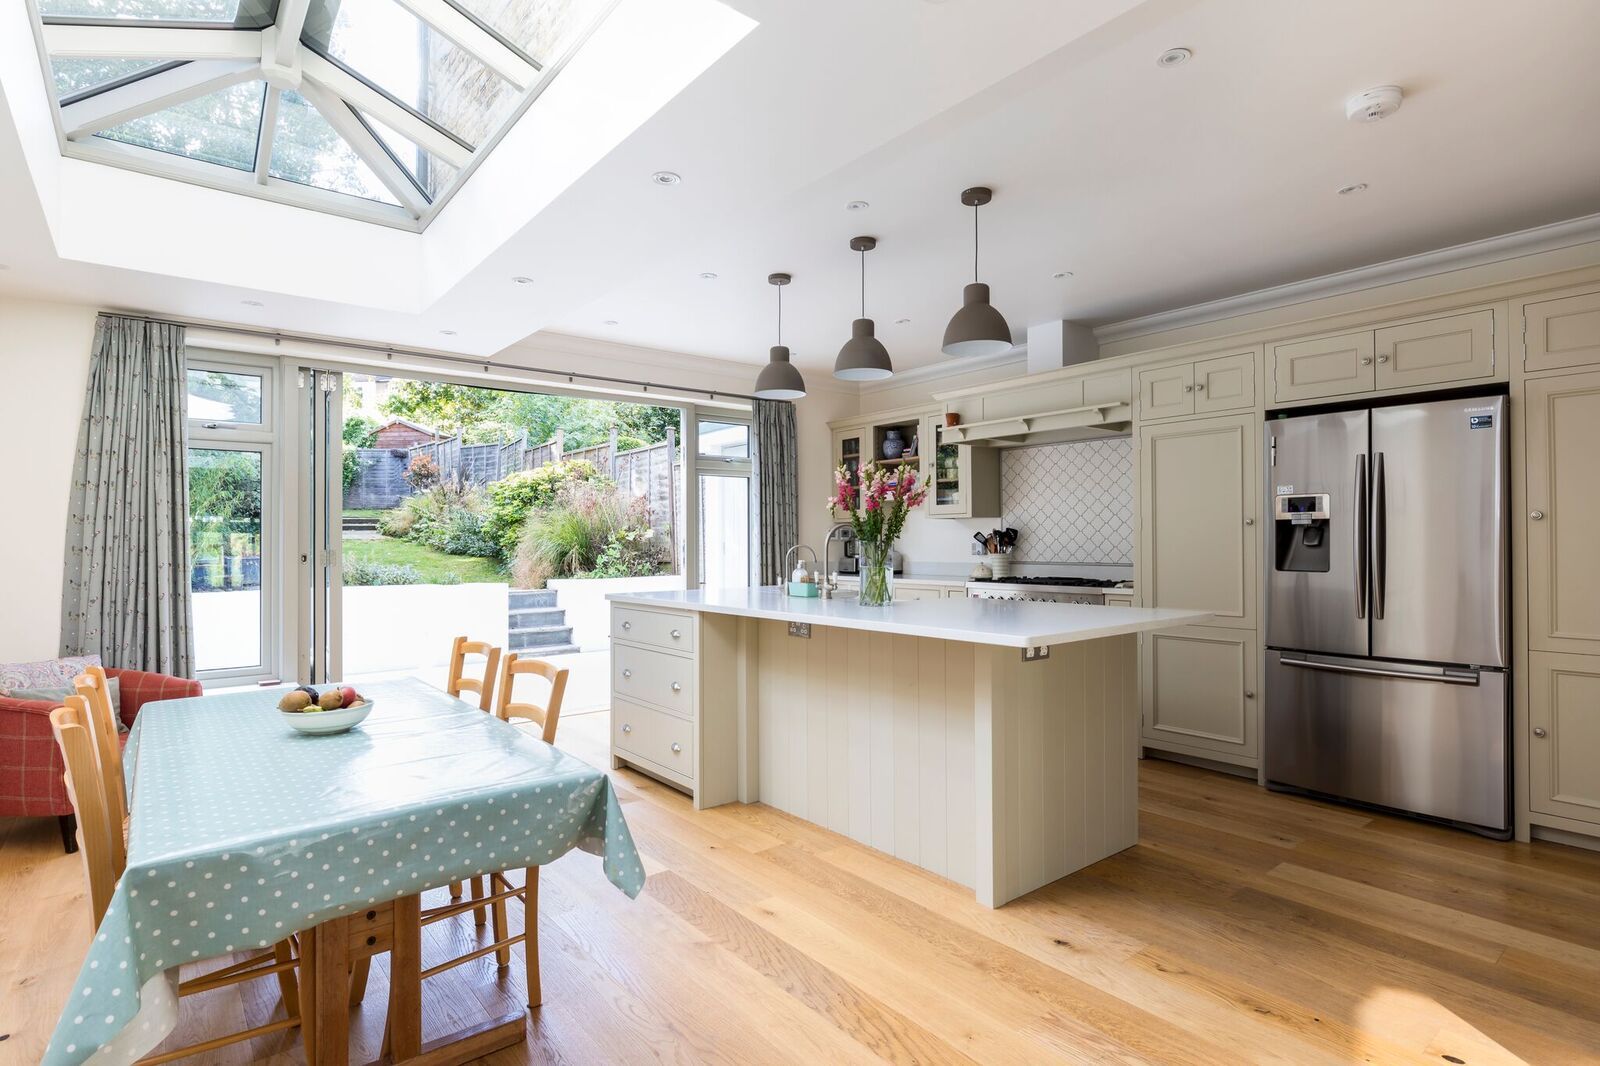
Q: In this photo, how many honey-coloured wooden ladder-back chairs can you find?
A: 4